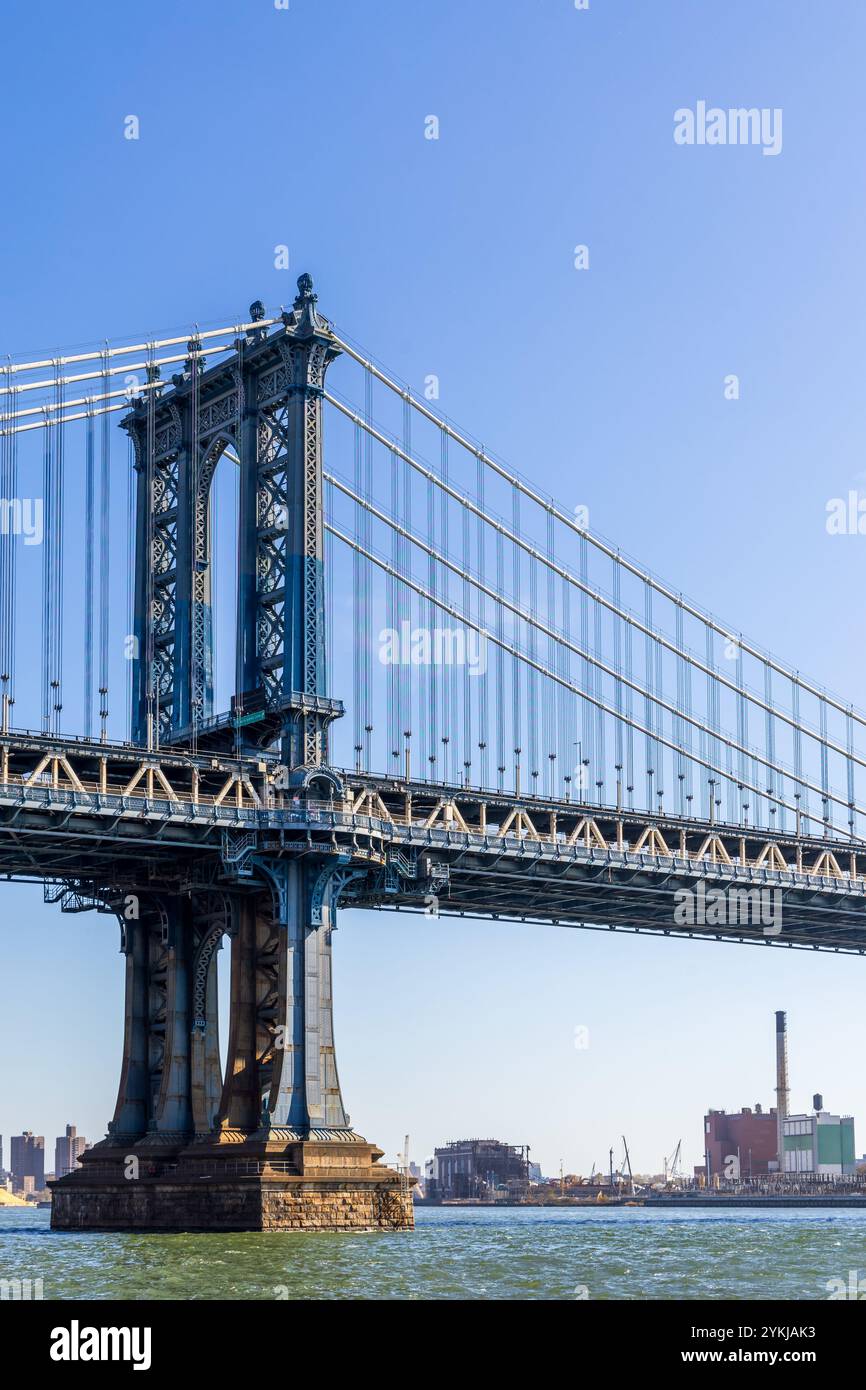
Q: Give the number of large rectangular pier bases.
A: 1